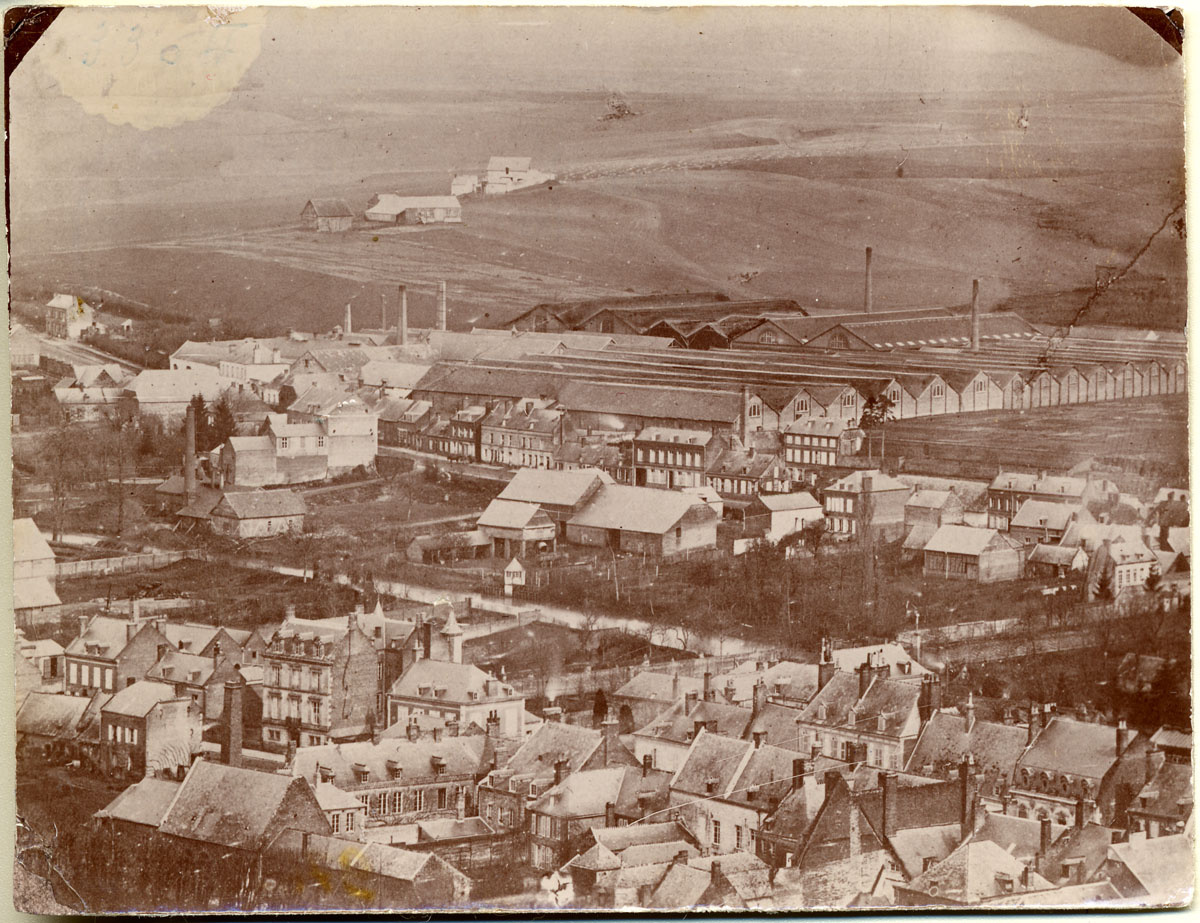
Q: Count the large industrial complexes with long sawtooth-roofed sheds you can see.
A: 1